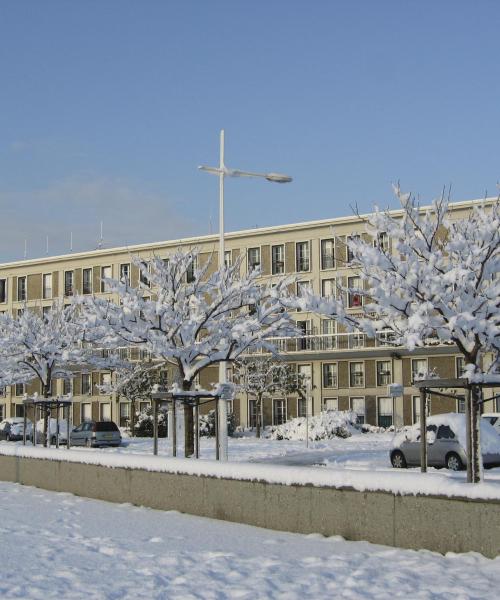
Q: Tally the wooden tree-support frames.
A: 3